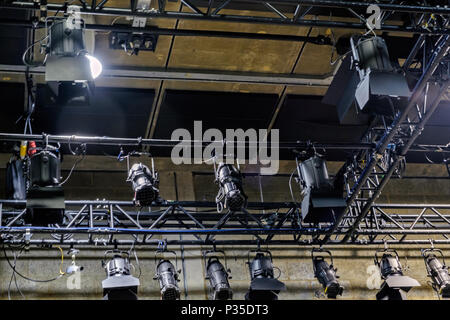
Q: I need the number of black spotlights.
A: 13